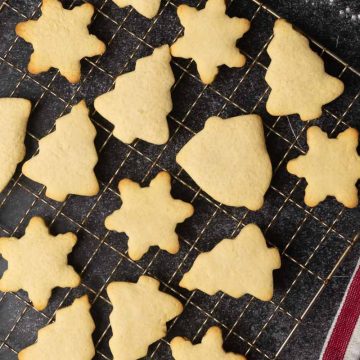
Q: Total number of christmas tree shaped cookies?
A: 6